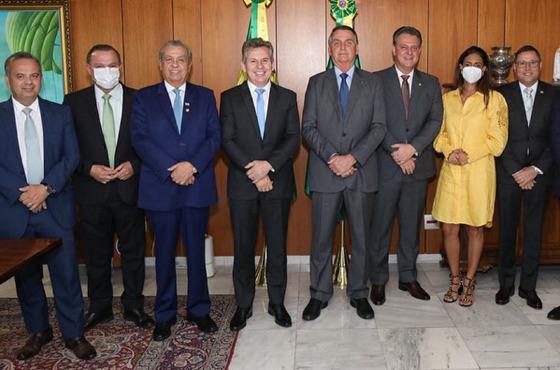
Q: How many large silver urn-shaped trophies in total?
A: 1